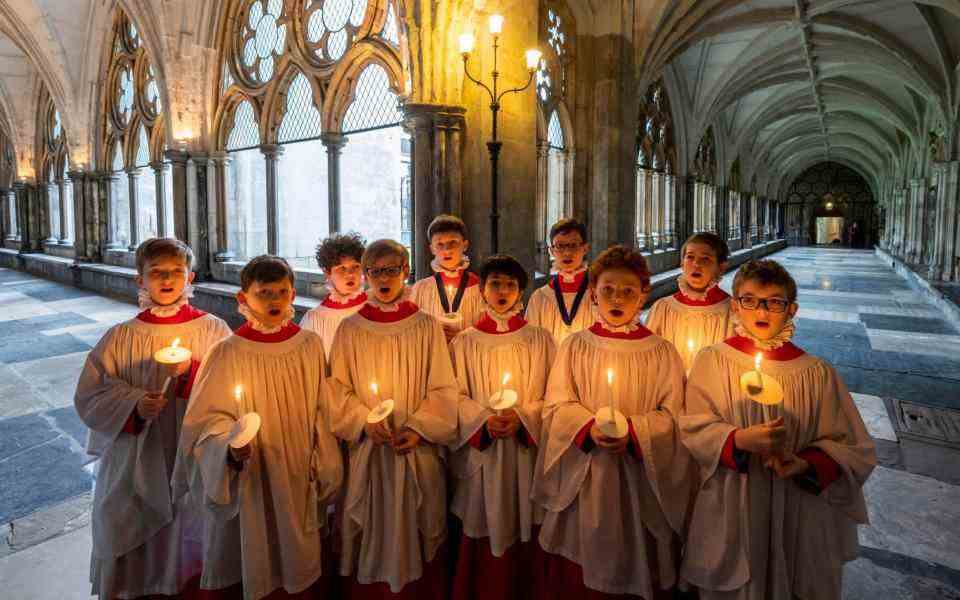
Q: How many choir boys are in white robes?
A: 10